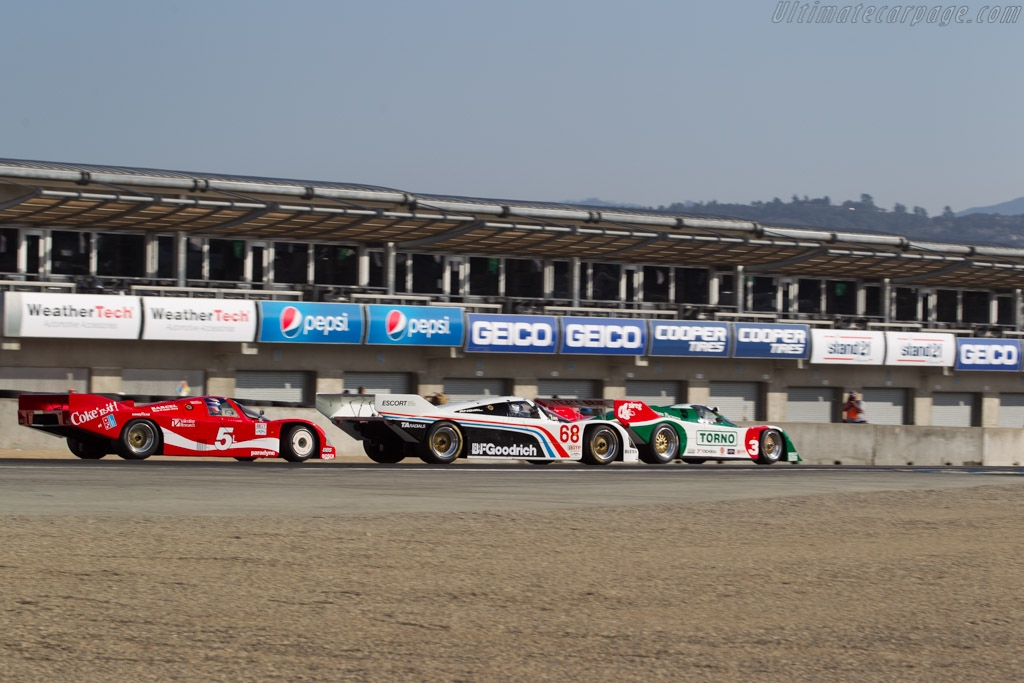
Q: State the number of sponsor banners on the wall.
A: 11